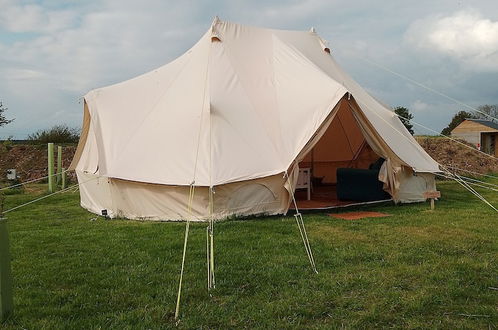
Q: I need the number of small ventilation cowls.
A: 2